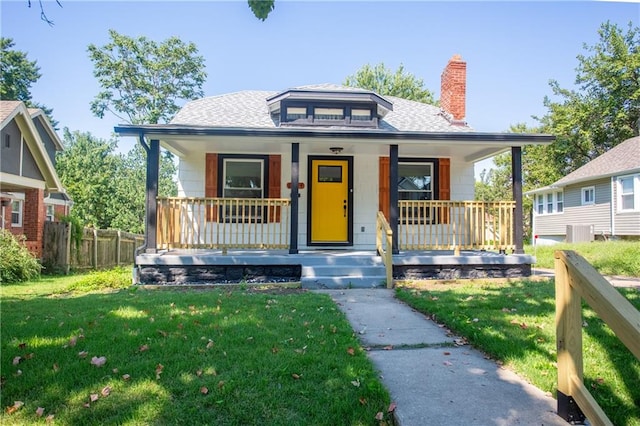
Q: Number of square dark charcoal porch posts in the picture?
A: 4